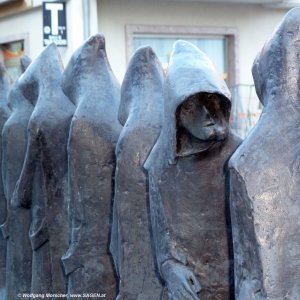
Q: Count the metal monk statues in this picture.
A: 7